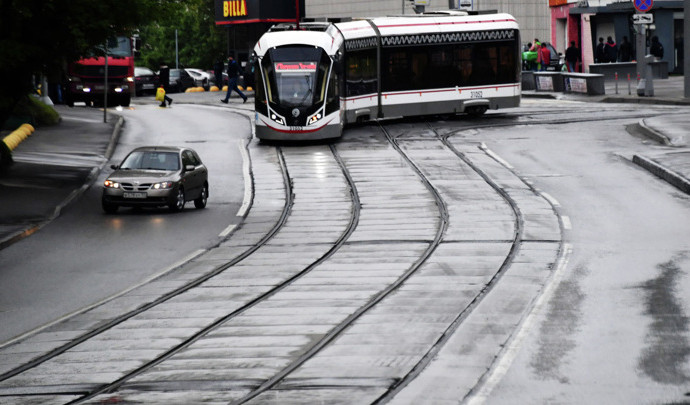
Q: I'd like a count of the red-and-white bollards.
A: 3